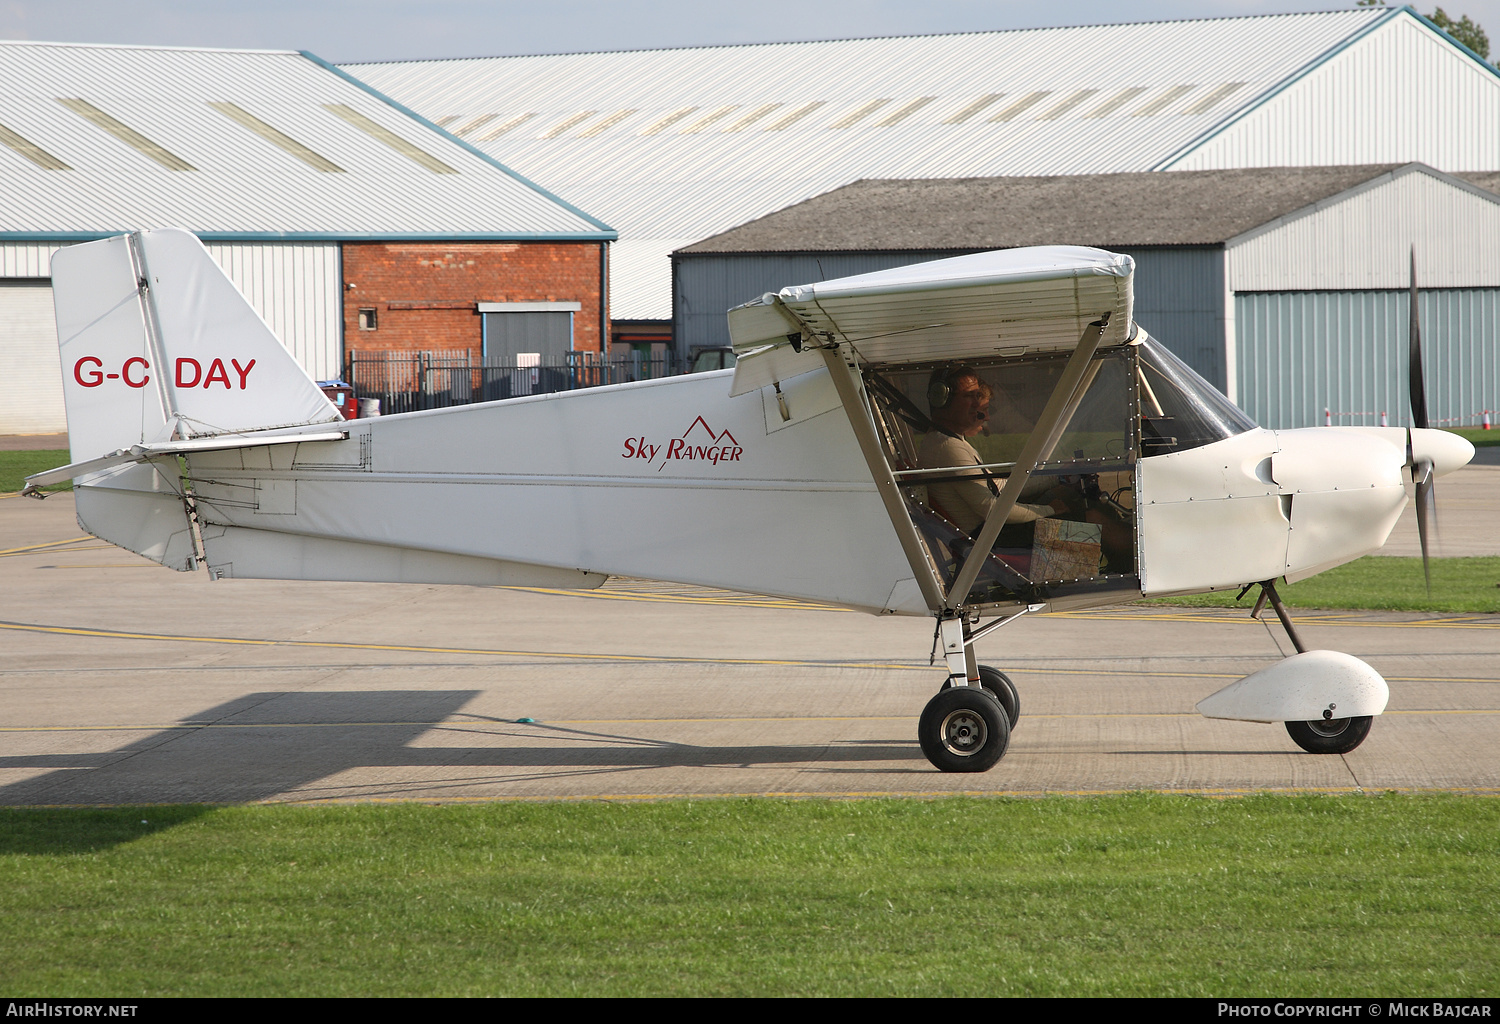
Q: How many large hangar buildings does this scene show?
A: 3